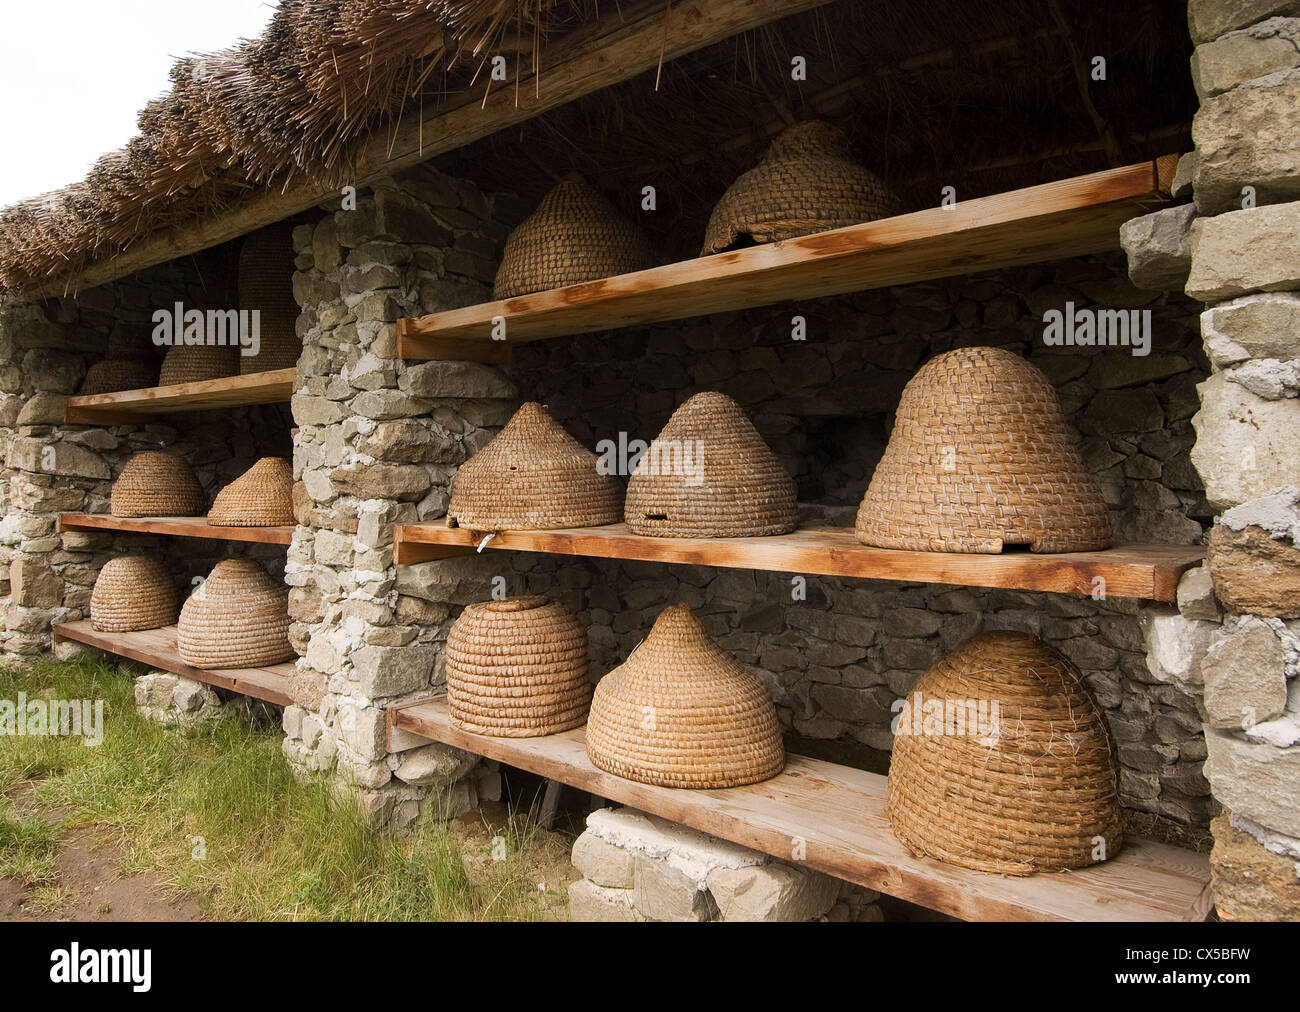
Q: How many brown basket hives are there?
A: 15